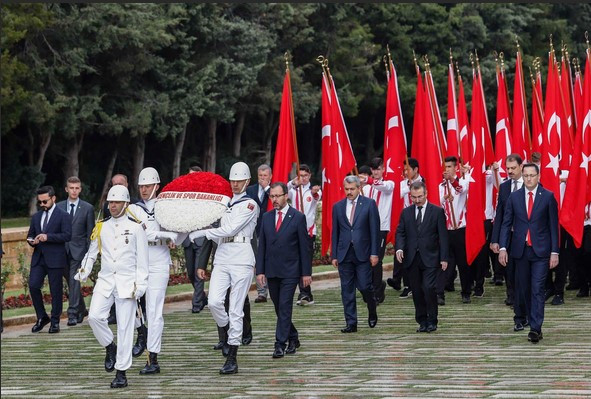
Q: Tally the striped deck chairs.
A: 0